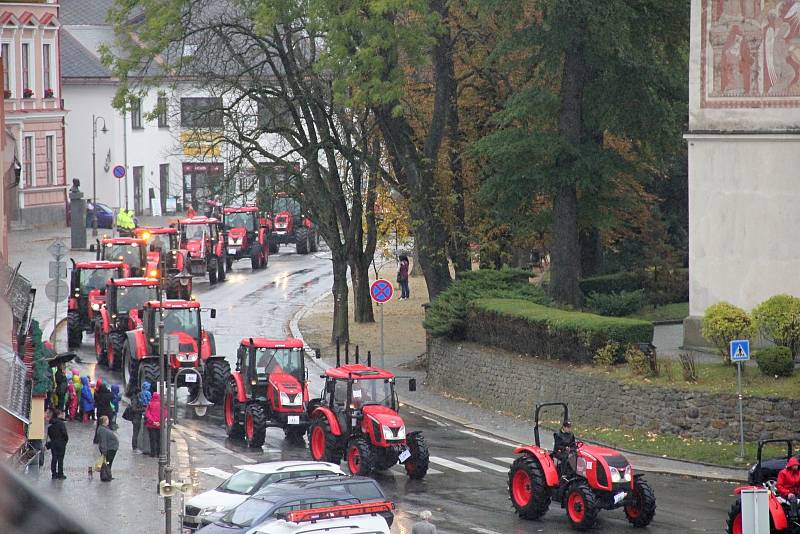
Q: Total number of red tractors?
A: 12